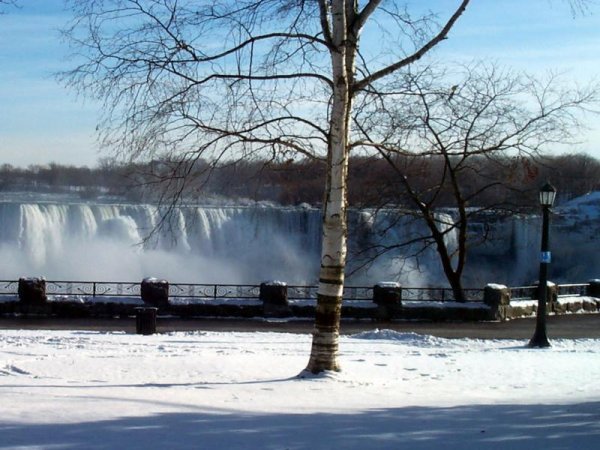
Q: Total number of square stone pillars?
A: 7